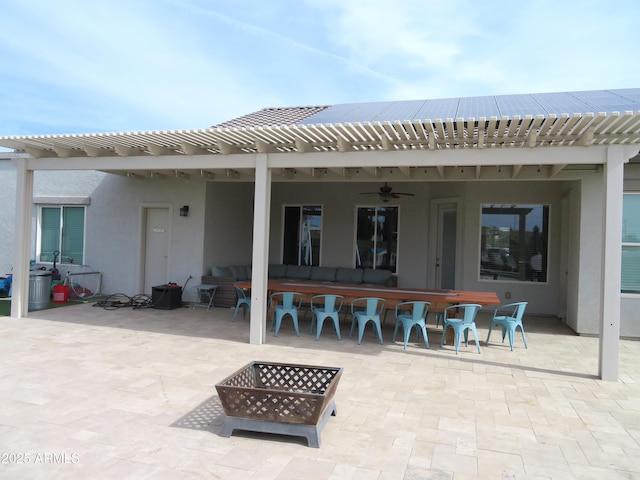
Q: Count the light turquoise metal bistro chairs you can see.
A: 7